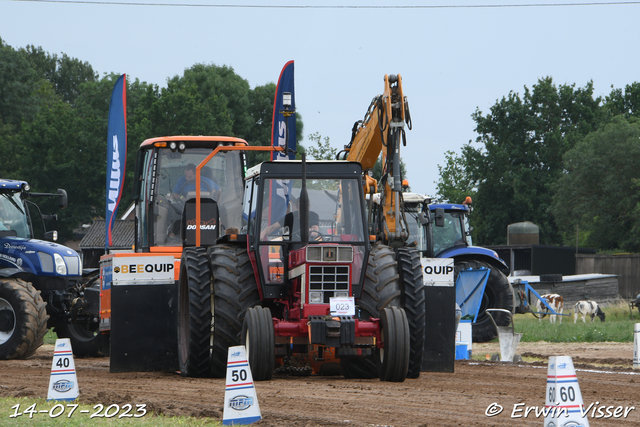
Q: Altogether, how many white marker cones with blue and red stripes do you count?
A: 3